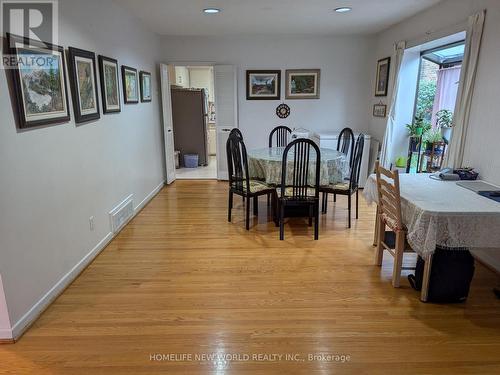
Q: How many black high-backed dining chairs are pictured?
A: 6